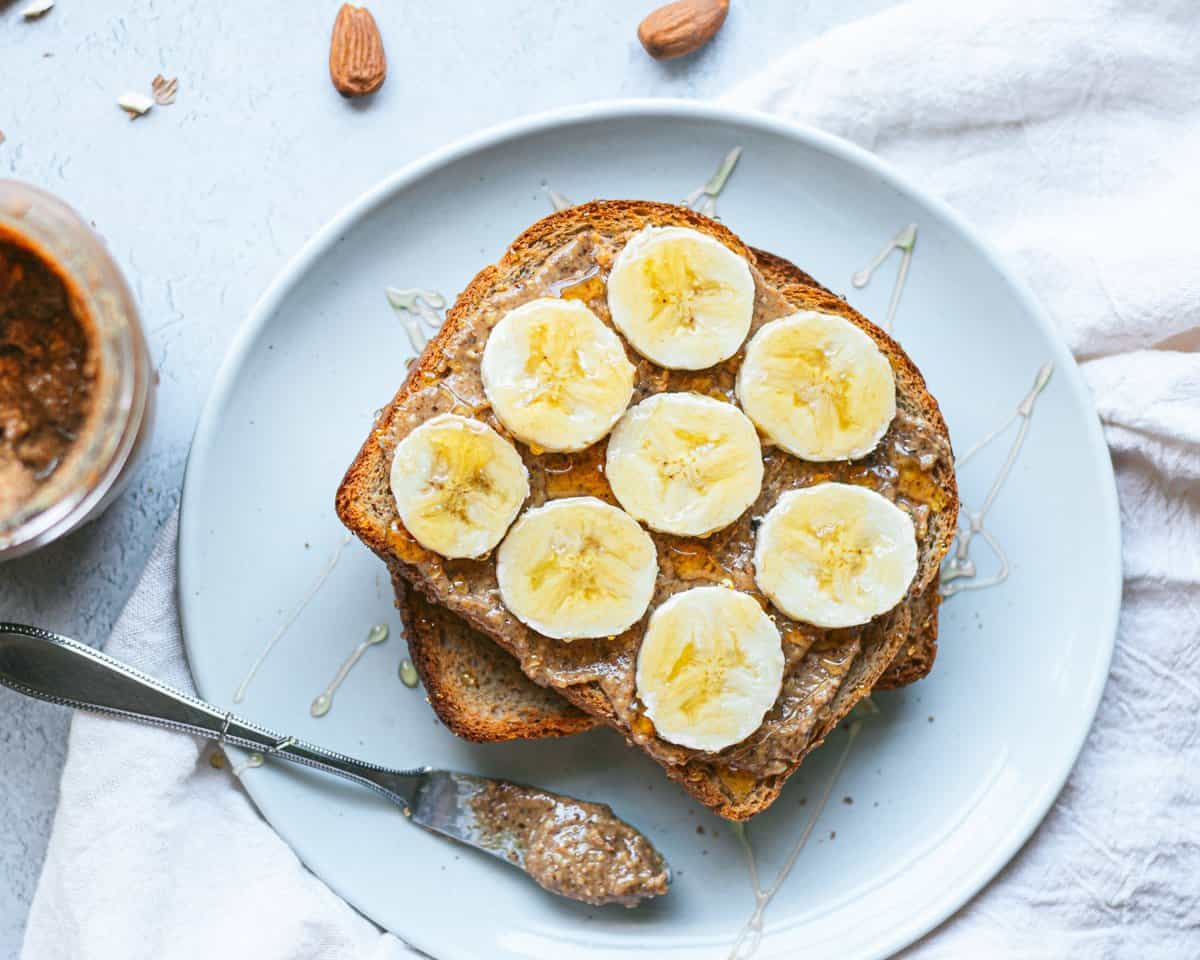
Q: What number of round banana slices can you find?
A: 8